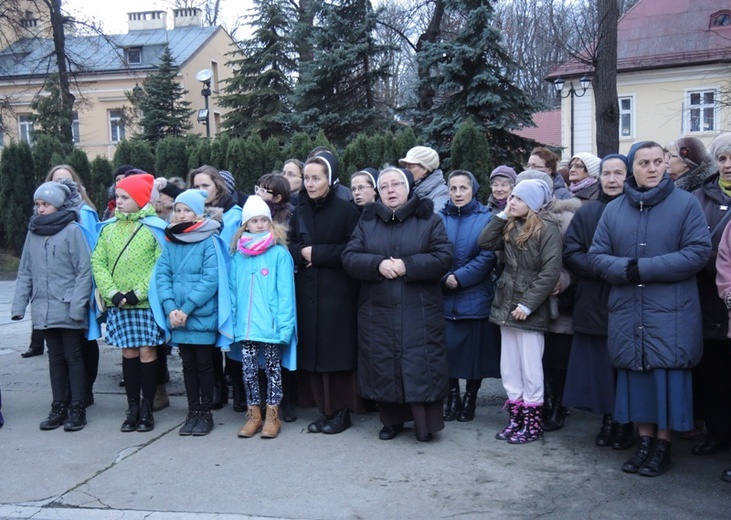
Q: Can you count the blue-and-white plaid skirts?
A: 1